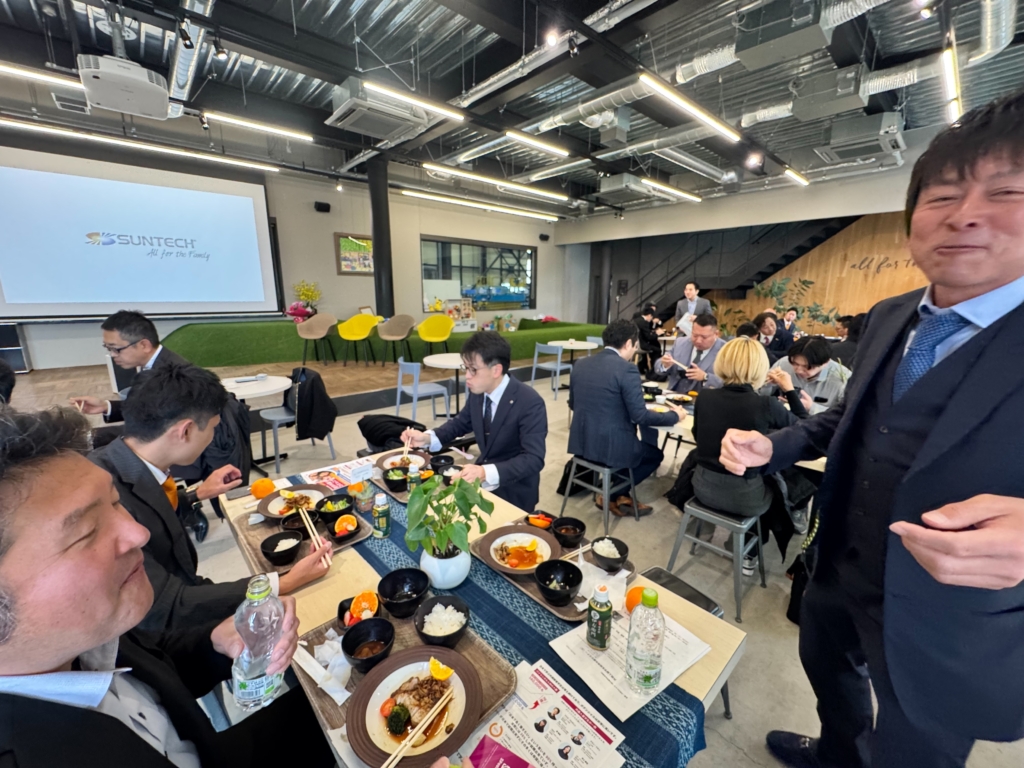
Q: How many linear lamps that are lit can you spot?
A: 11